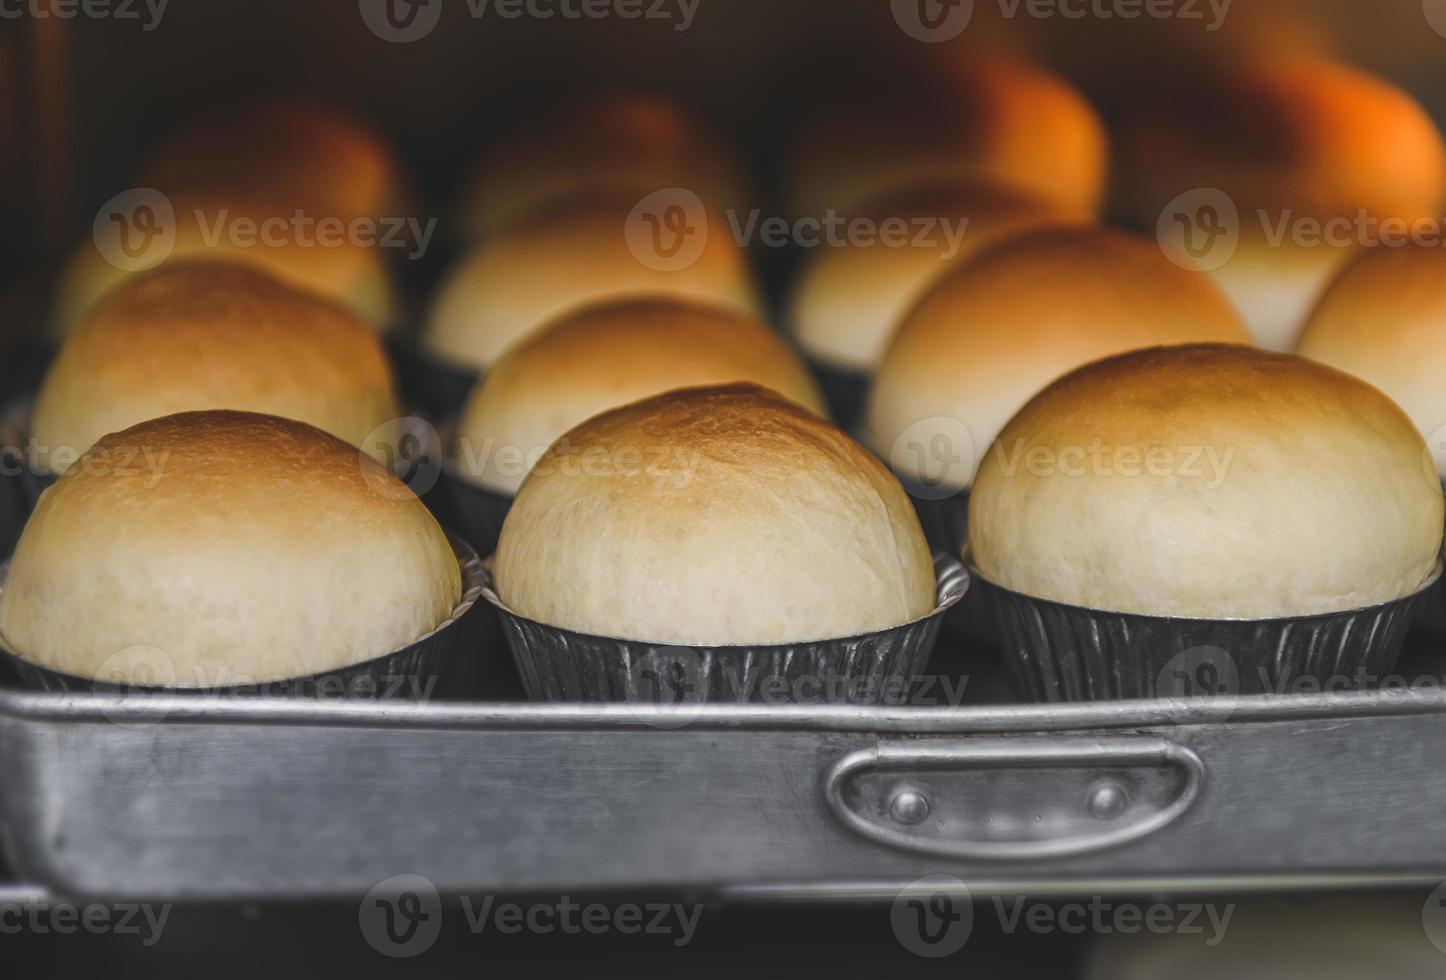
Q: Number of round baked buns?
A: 15